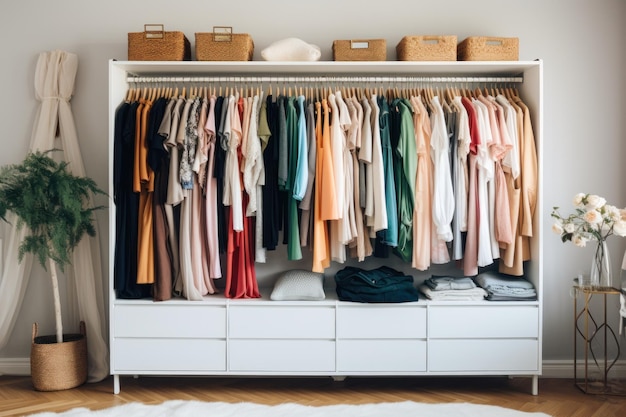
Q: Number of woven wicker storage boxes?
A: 5